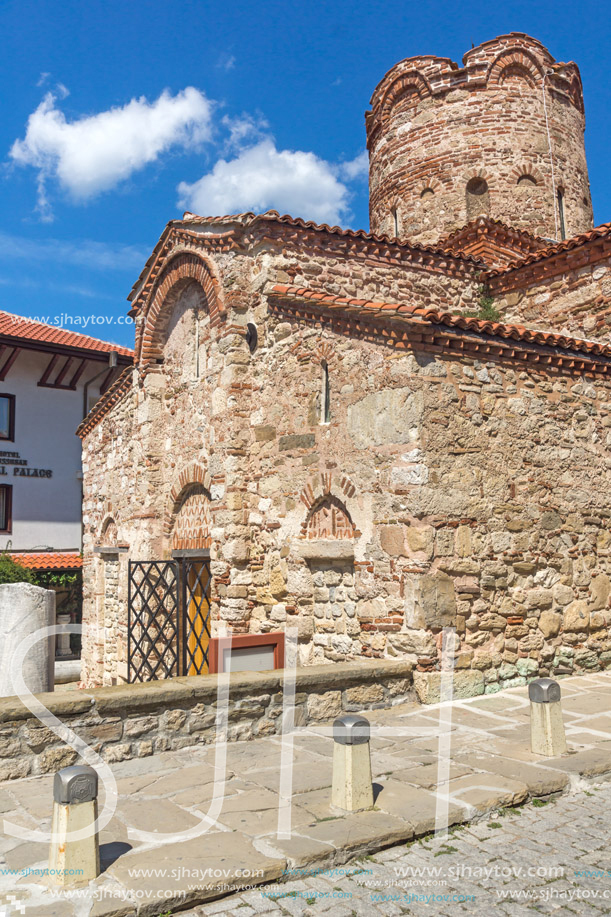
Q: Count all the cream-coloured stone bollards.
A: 3